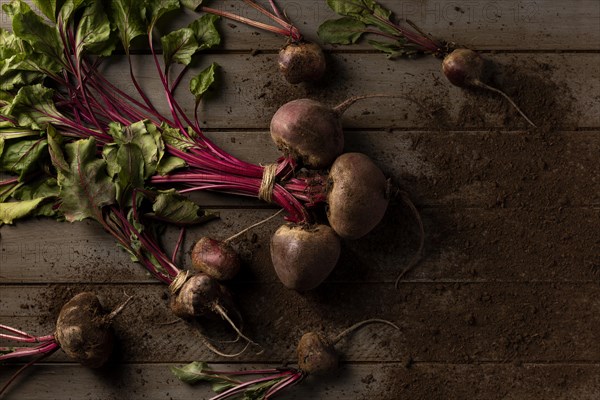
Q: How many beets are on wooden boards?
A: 9